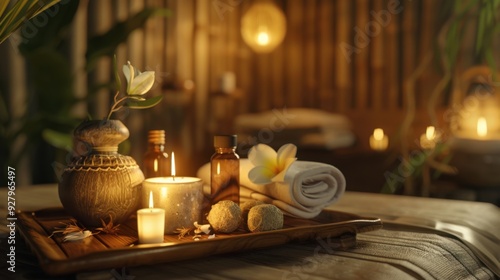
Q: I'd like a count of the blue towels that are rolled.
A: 0